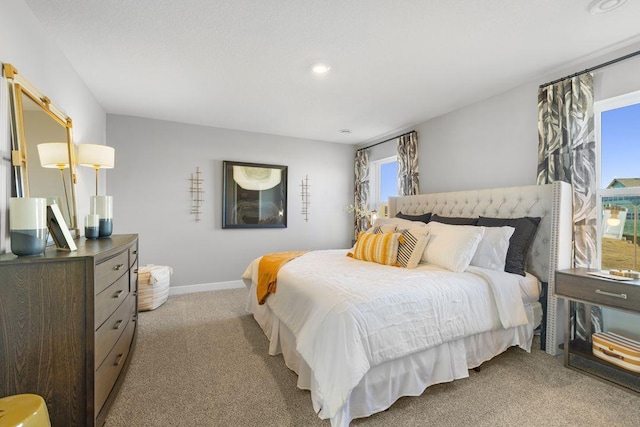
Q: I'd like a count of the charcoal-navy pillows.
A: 3